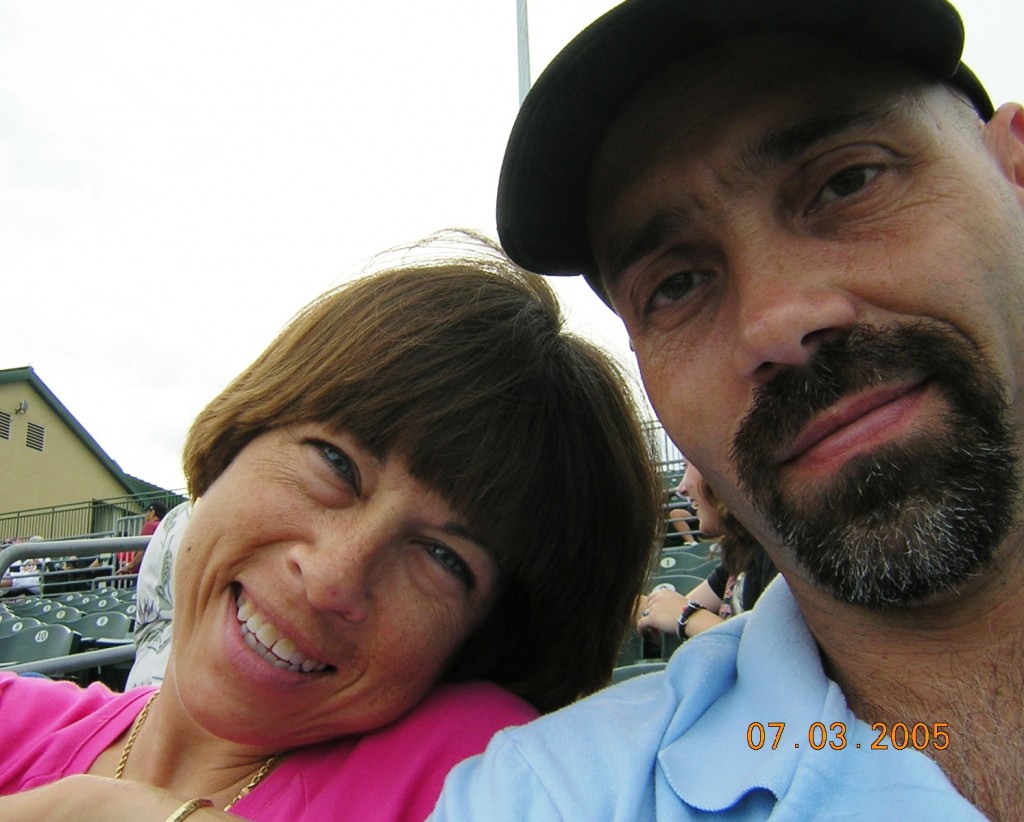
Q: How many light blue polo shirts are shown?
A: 1